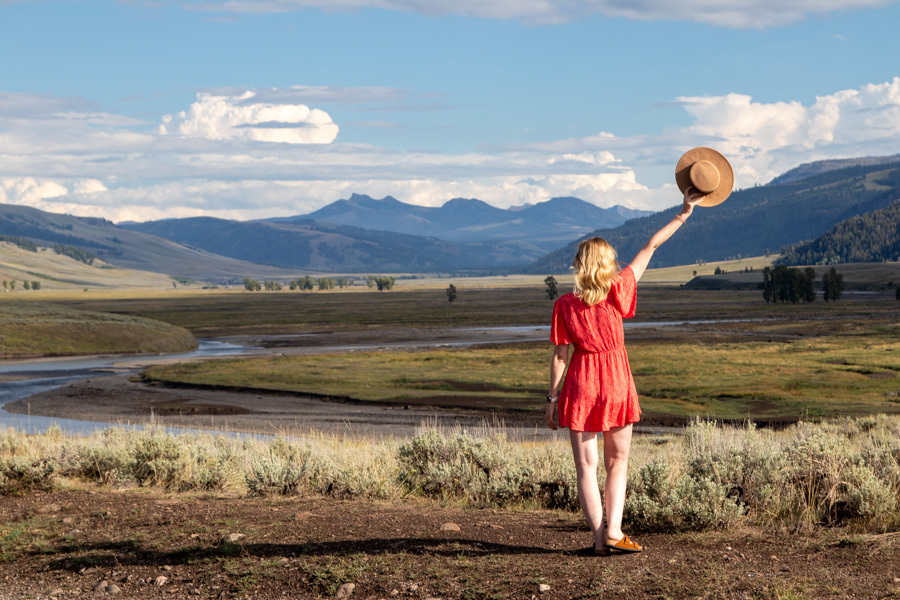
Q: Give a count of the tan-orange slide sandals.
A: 2